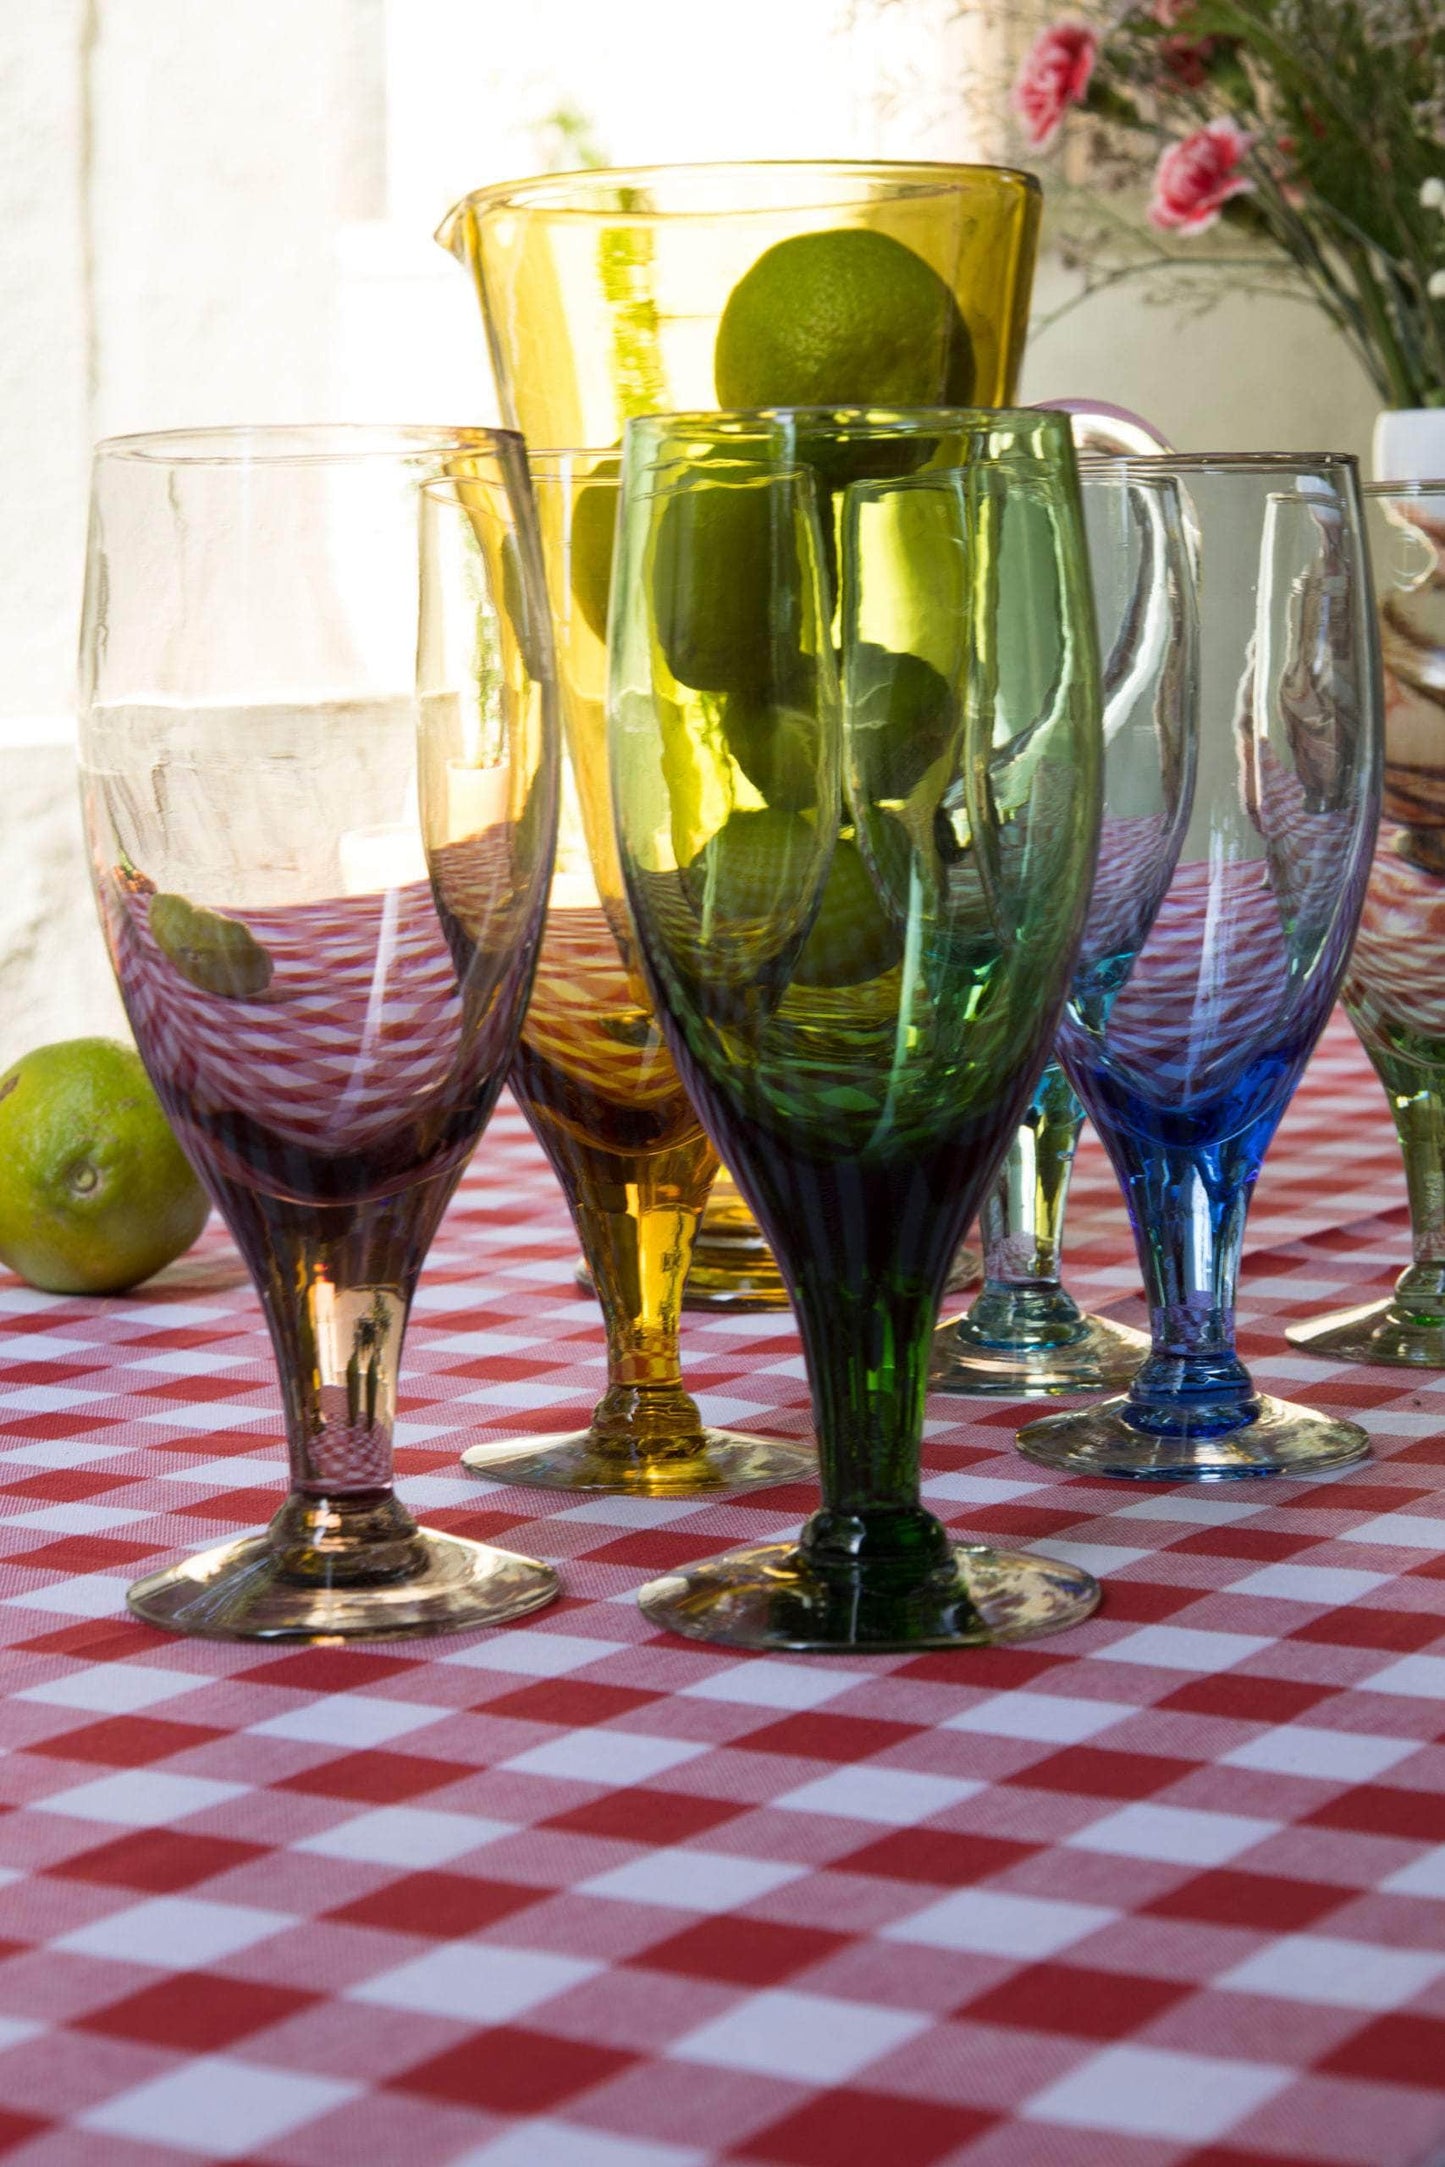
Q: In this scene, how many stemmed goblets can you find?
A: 6